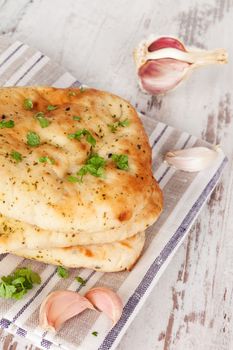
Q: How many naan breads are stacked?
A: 3